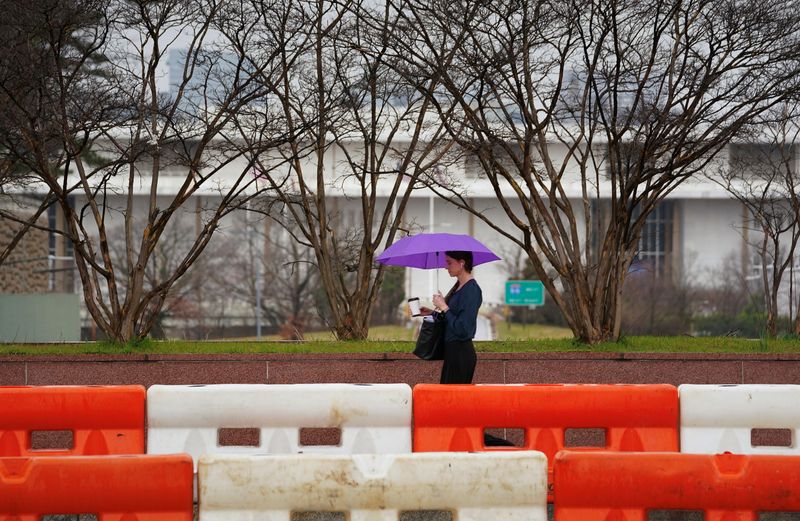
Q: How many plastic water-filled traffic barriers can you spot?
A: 7